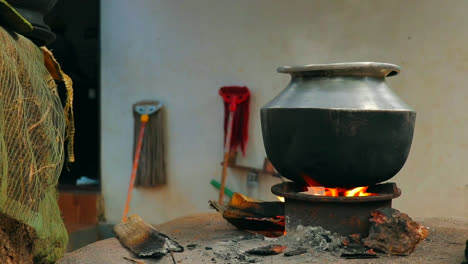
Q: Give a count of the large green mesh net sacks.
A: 1